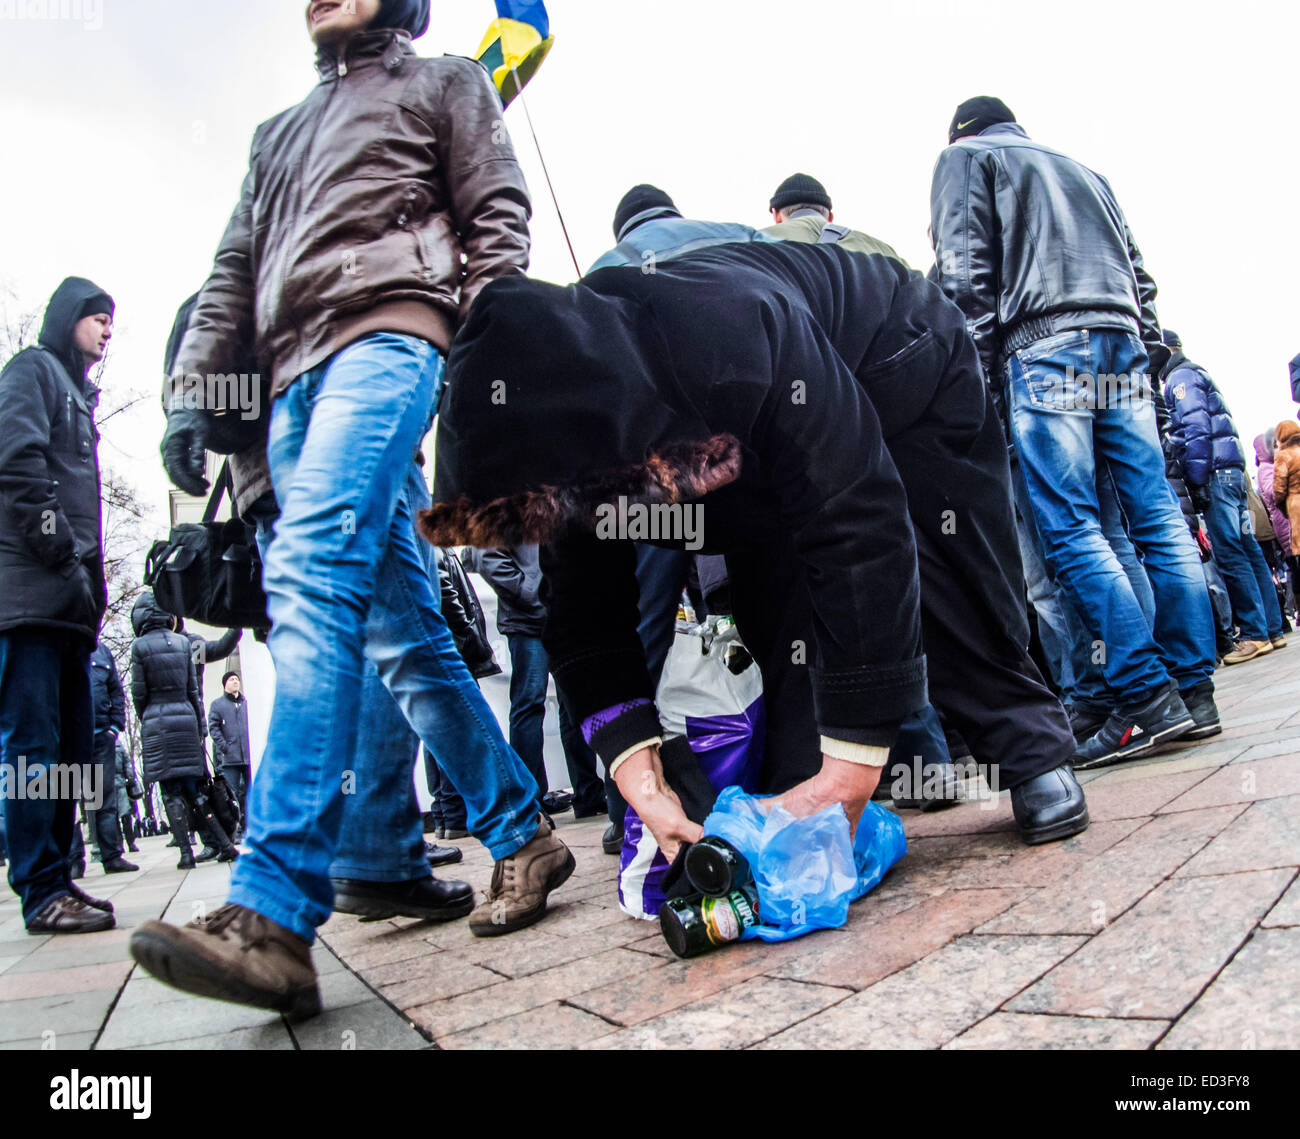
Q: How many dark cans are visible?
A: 2